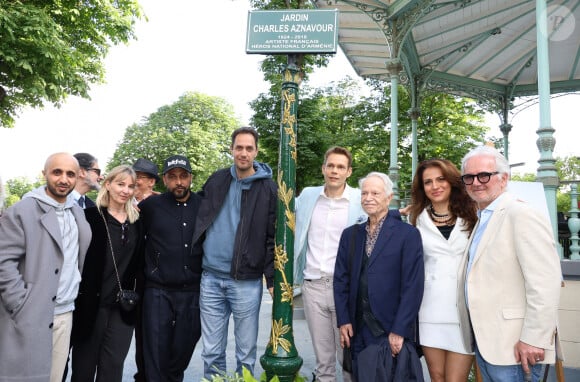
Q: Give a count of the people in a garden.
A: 10